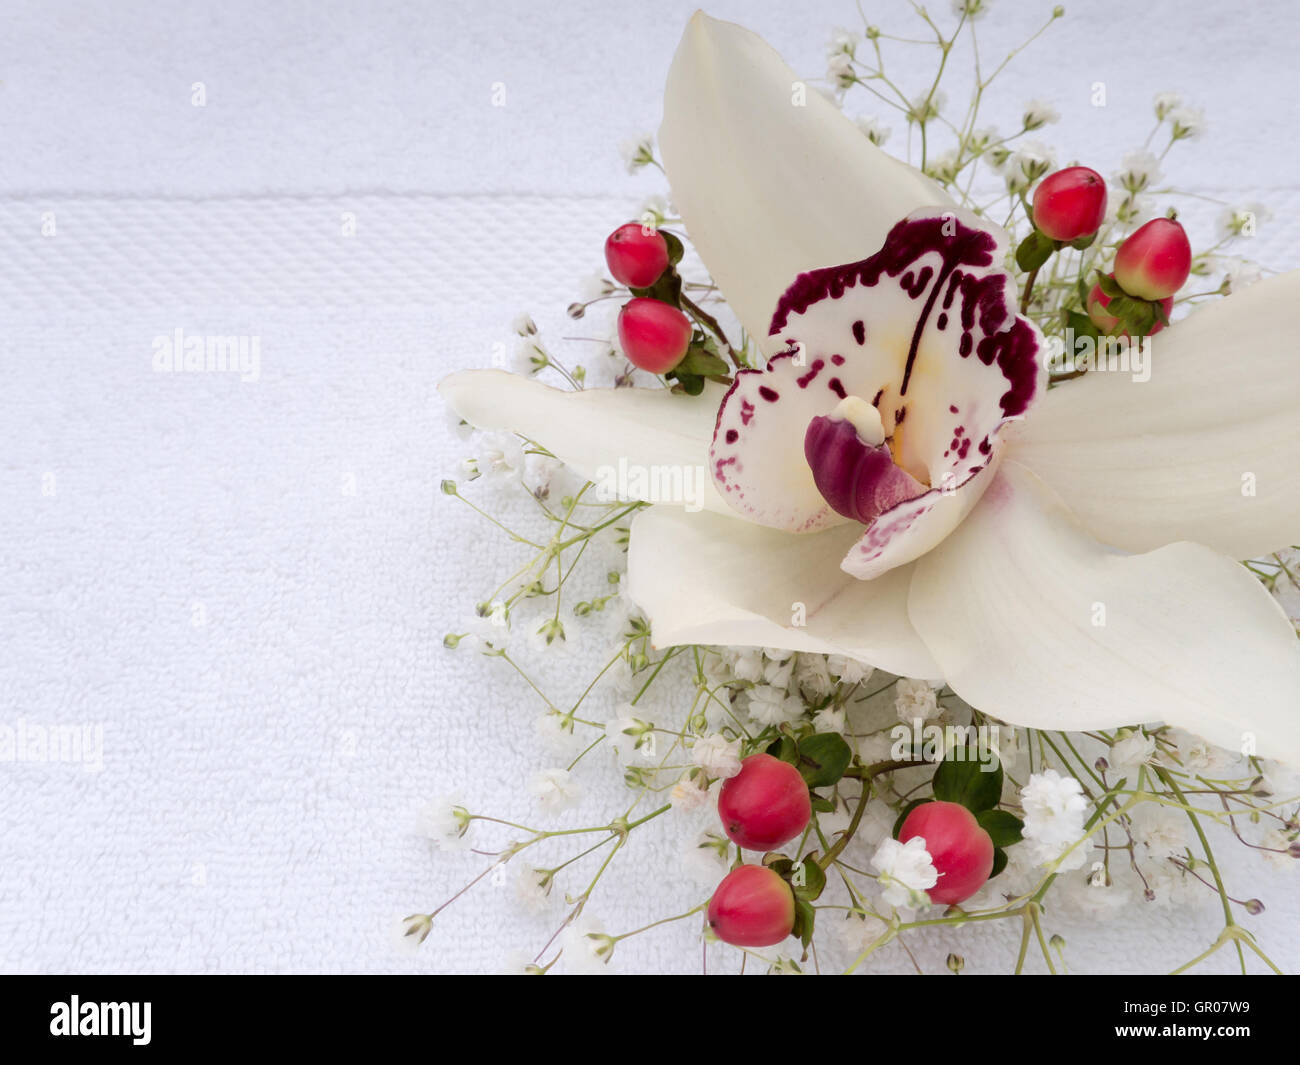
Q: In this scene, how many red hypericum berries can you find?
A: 8